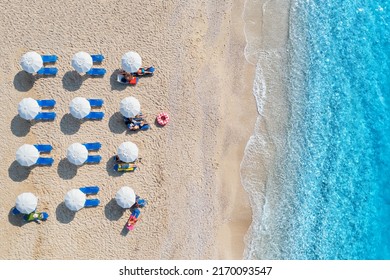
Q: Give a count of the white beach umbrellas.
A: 12